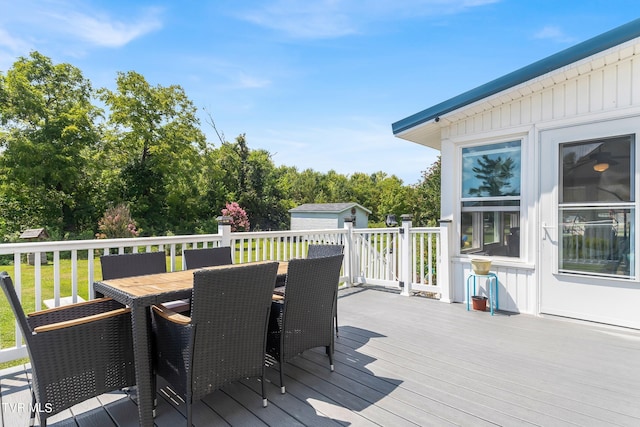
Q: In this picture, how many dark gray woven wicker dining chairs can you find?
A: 6